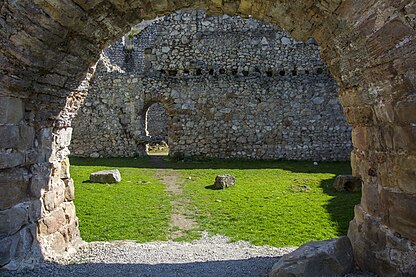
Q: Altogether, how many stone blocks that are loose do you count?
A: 4